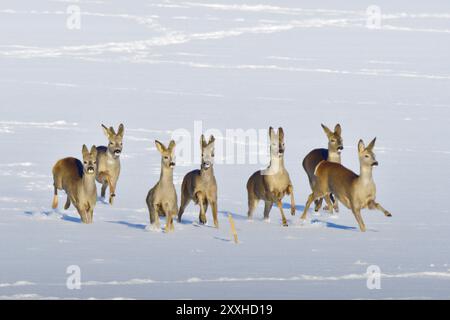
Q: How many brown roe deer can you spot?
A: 7